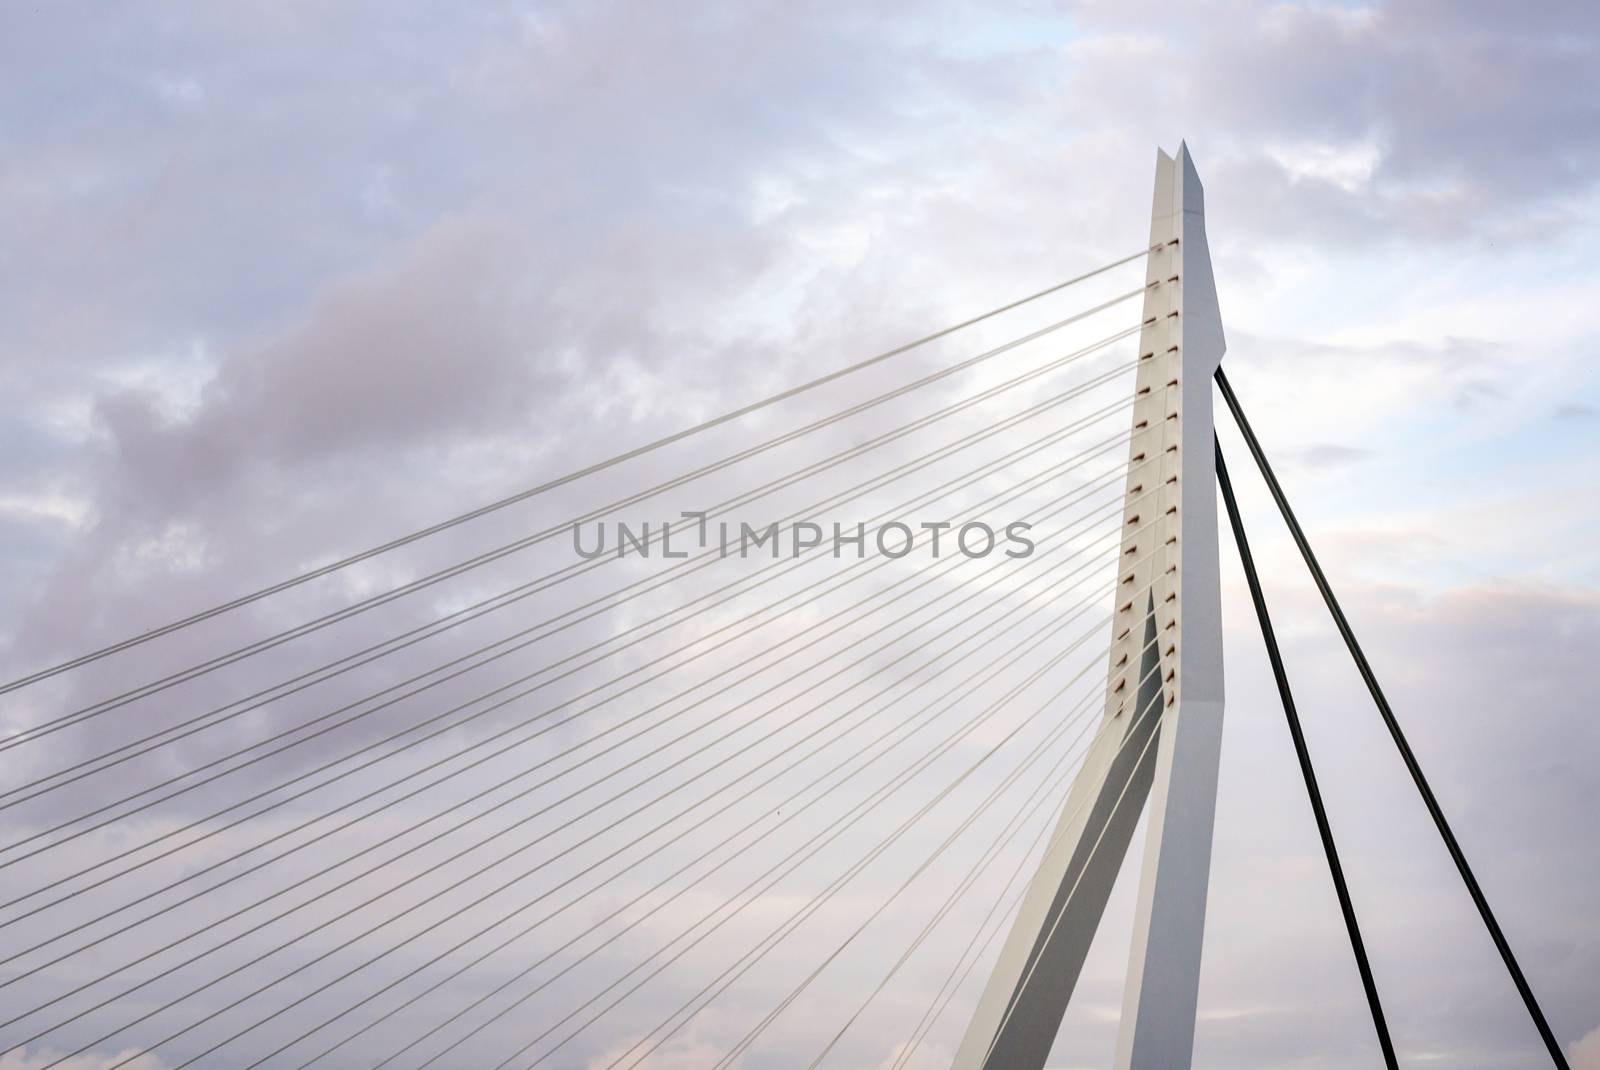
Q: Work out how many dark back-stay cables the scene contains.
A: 2